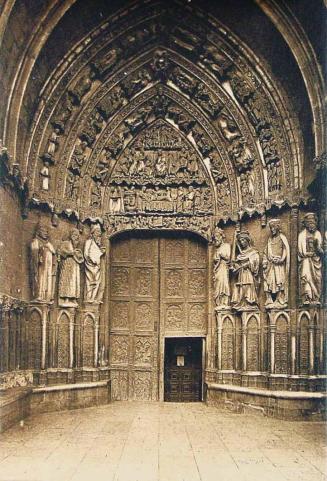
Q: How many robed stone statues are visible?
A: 7